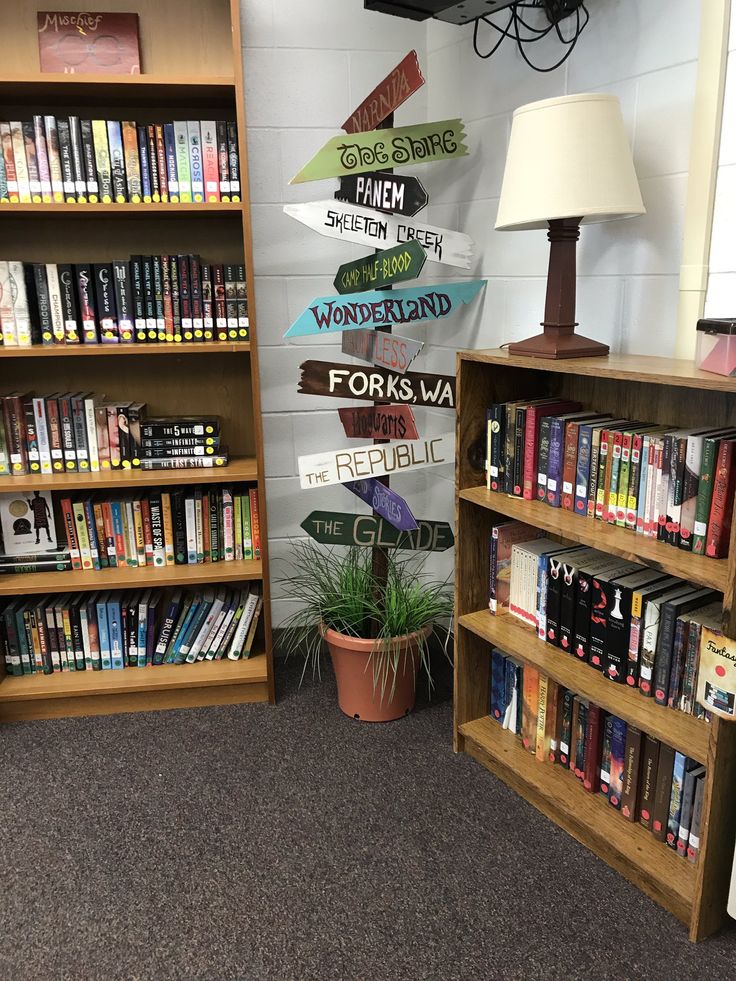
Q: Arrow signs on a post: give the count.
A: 12